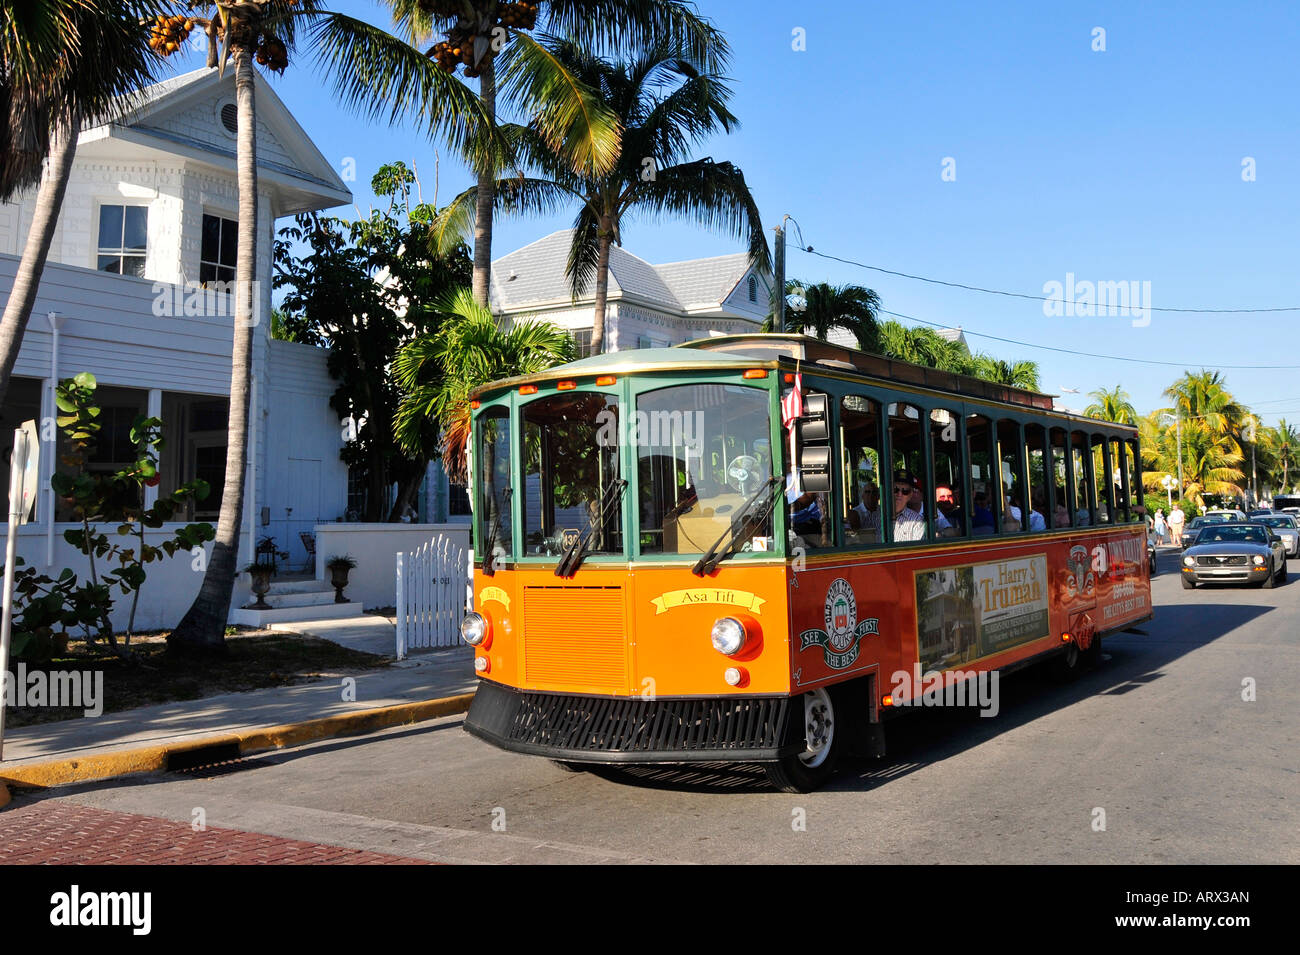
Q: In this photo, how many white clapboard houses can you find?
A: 2